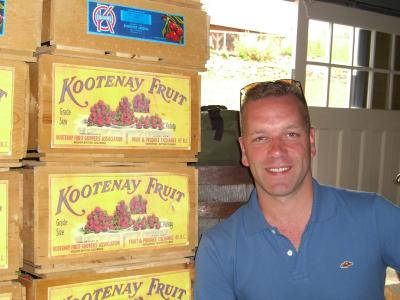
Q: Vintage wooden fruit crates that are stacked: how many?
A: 8